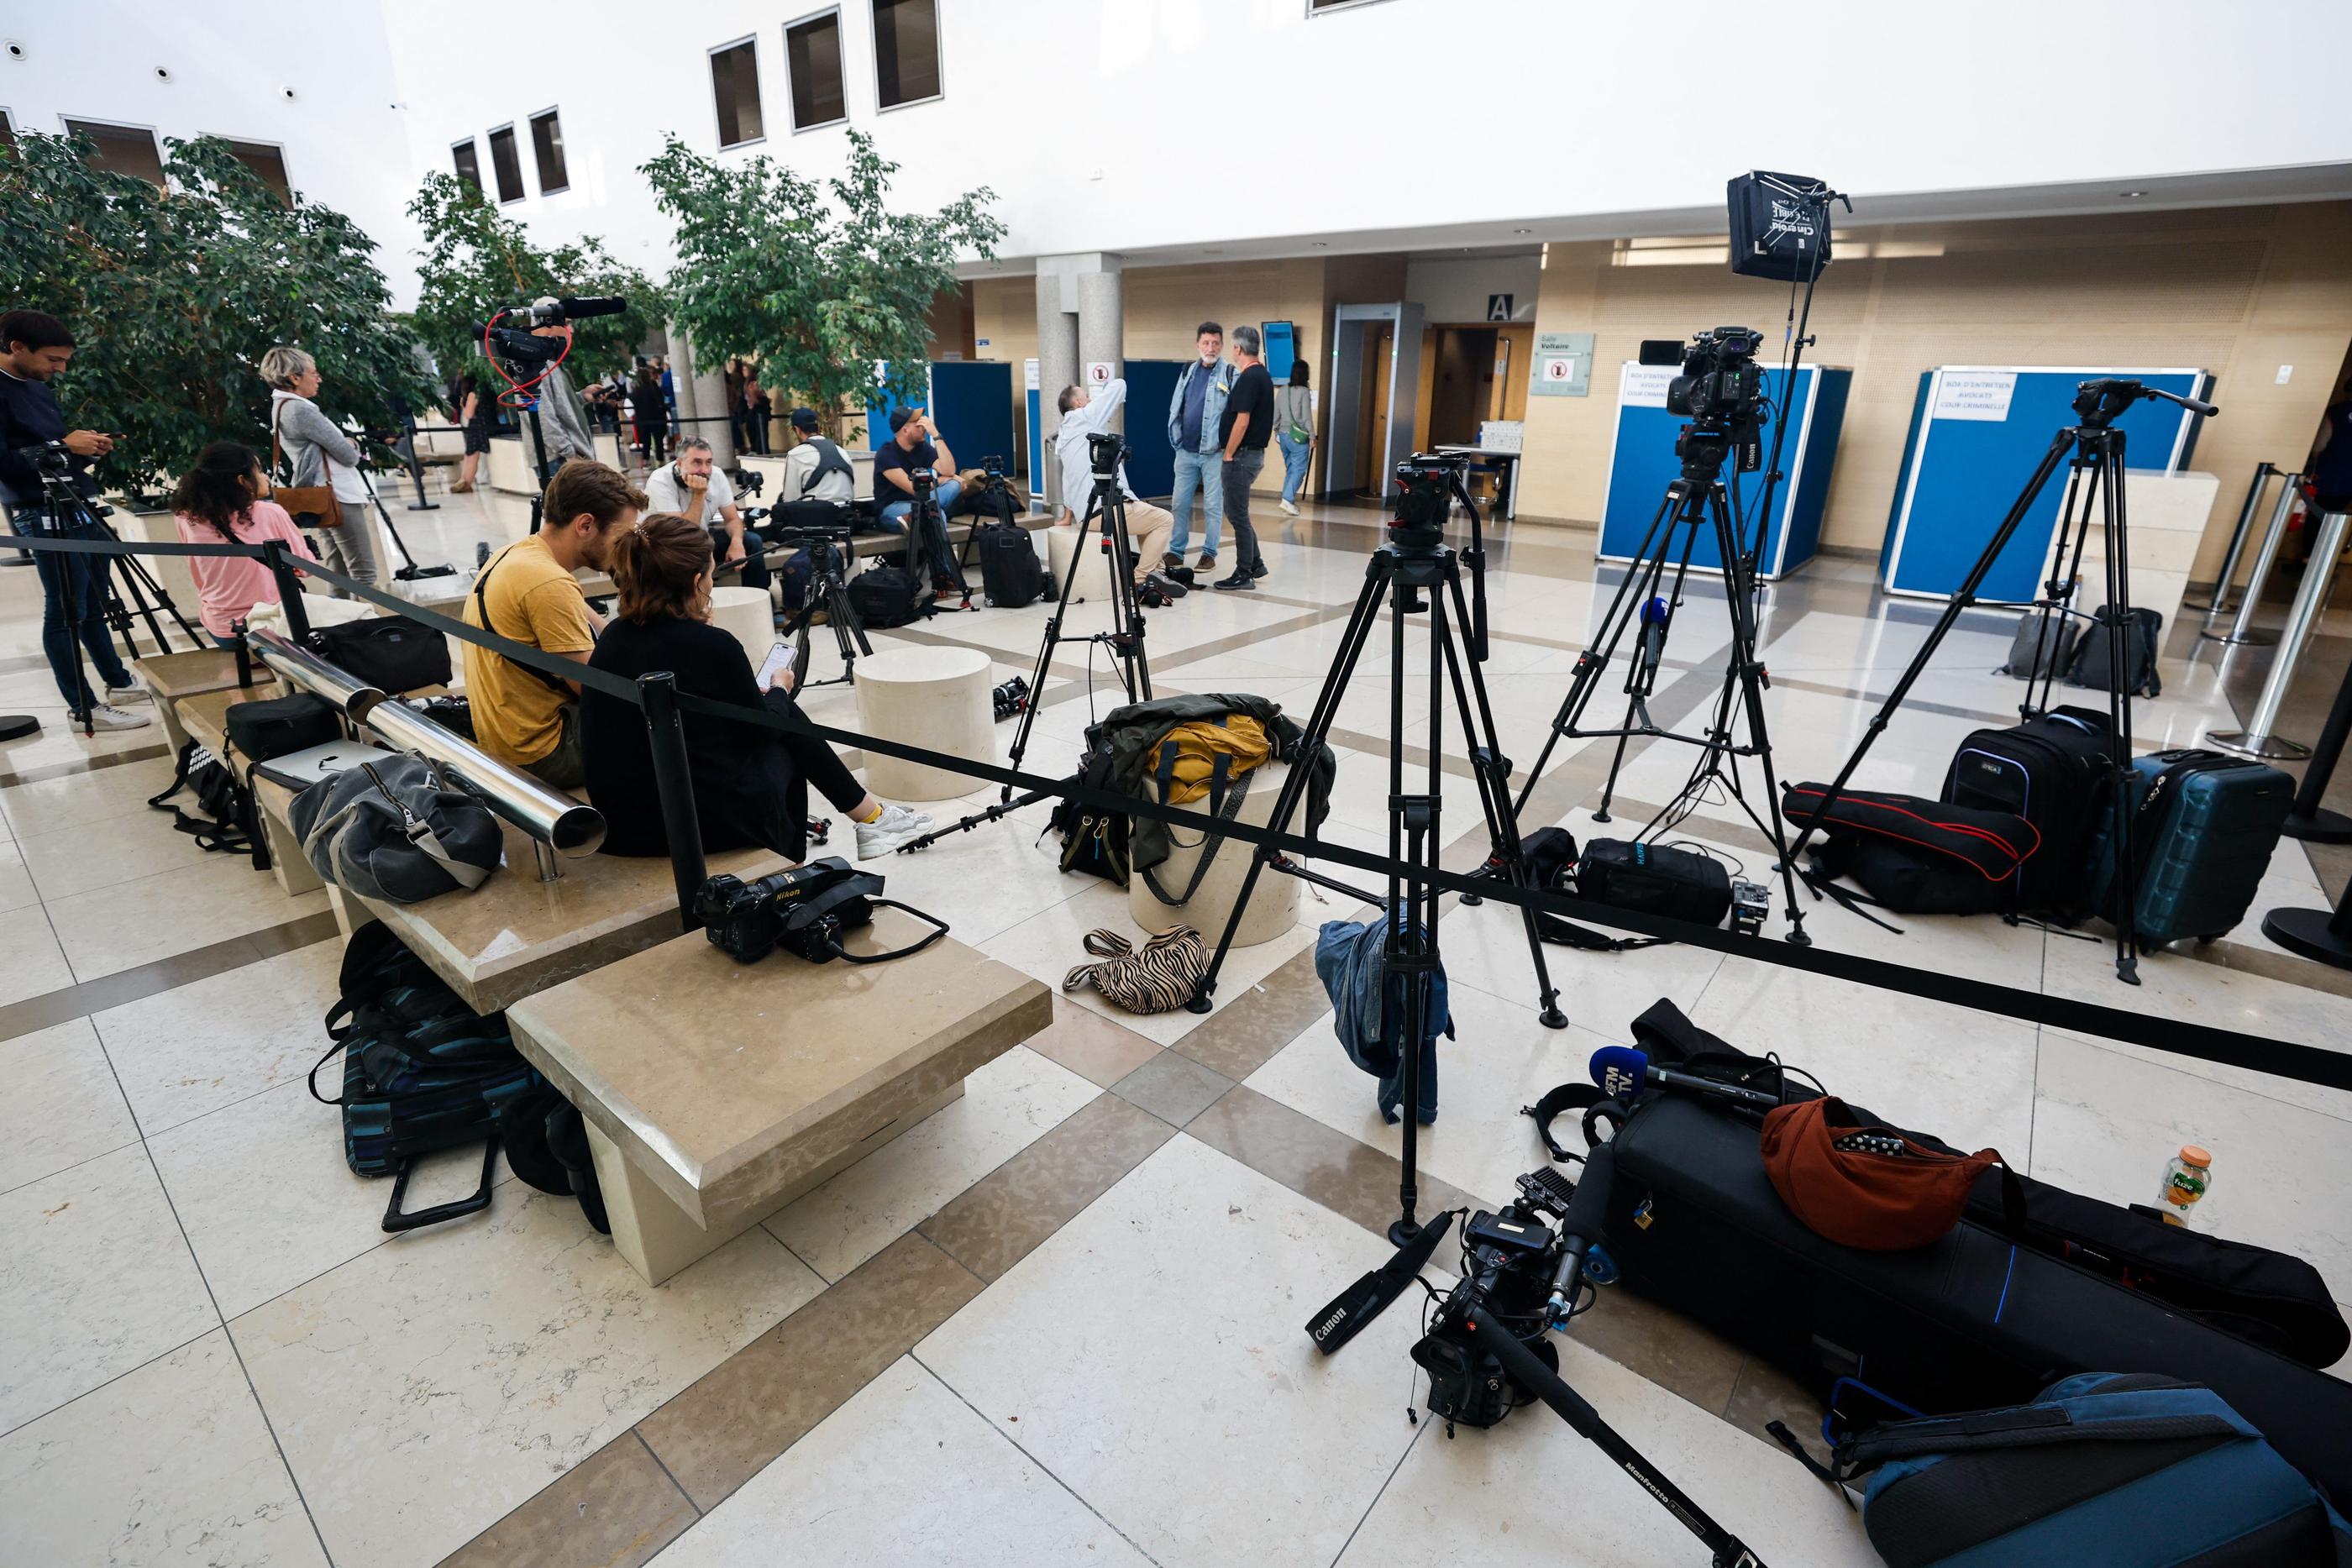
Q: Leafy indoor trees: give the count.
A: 3